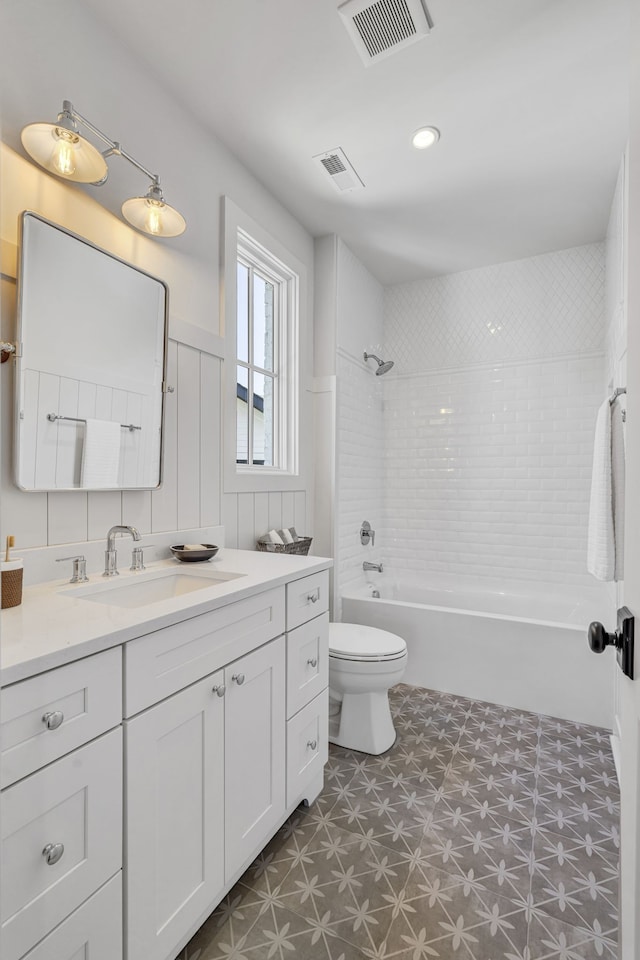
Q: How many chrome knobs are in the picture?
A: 7